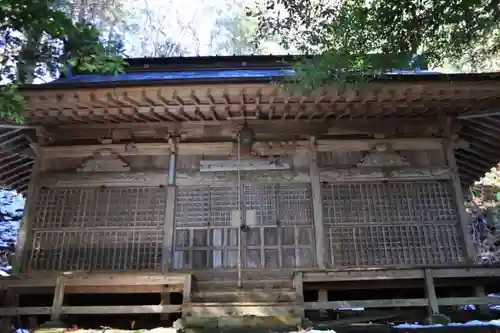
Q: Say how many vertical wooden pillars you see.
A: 4